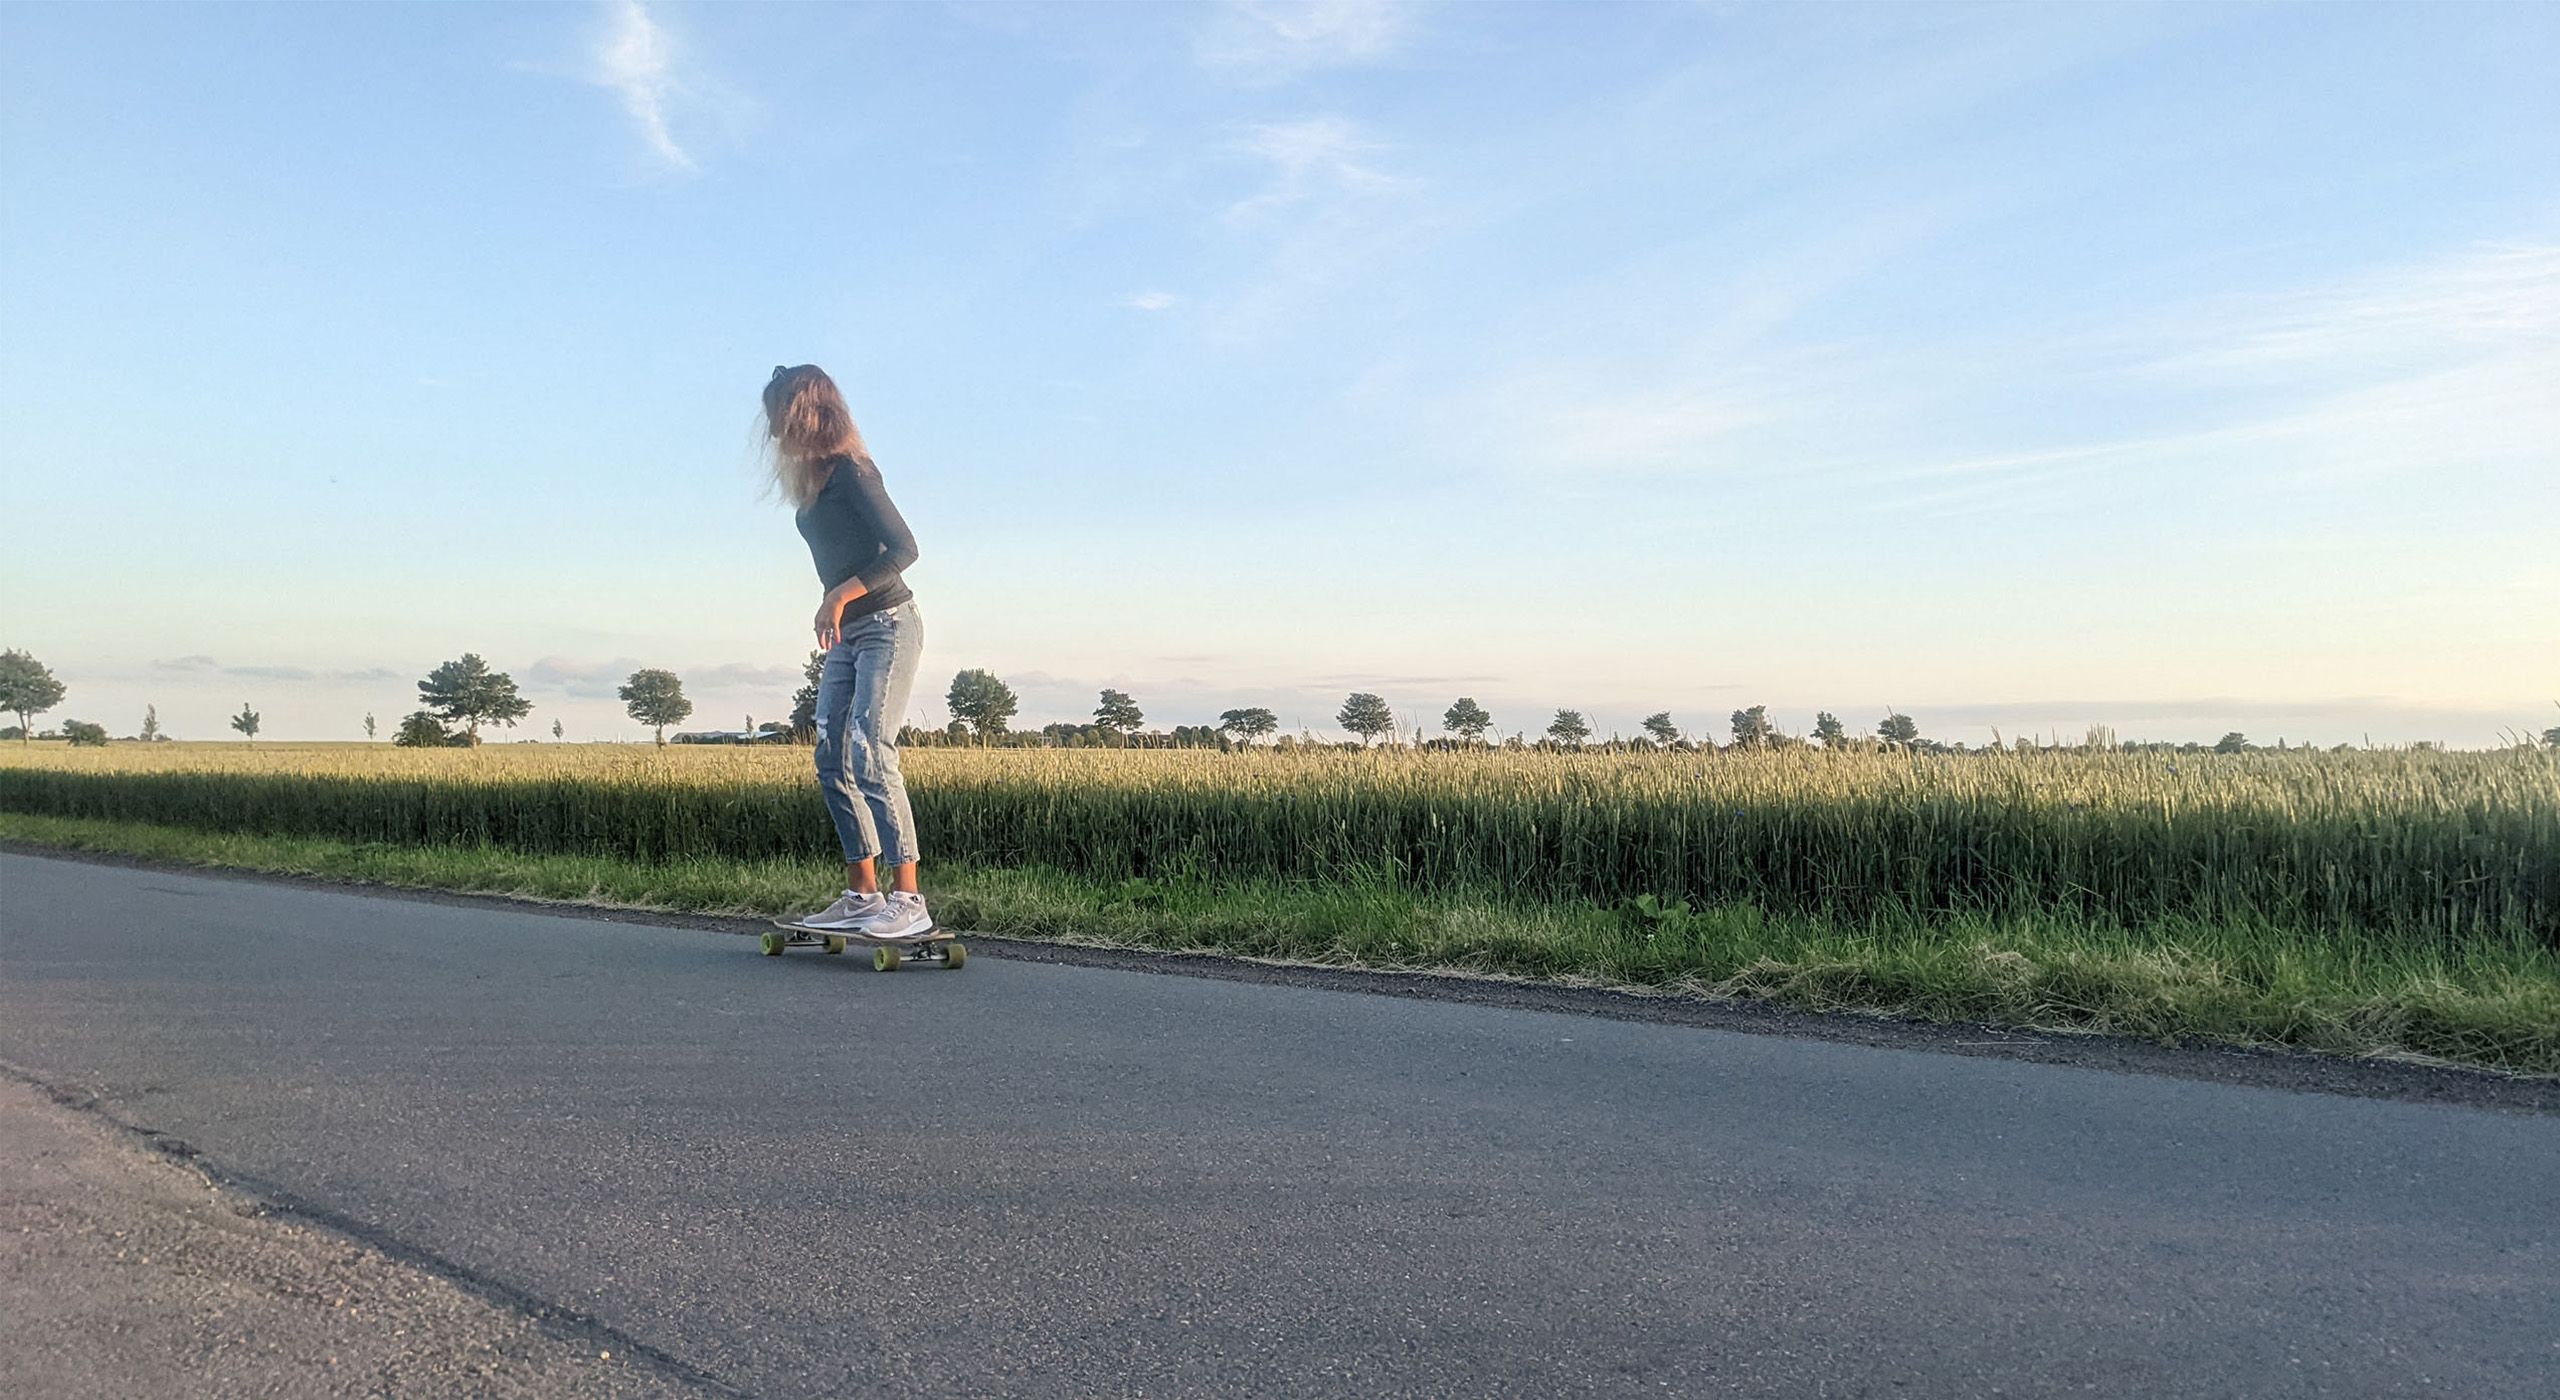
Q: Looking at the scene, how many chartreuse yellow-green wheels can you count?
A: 4